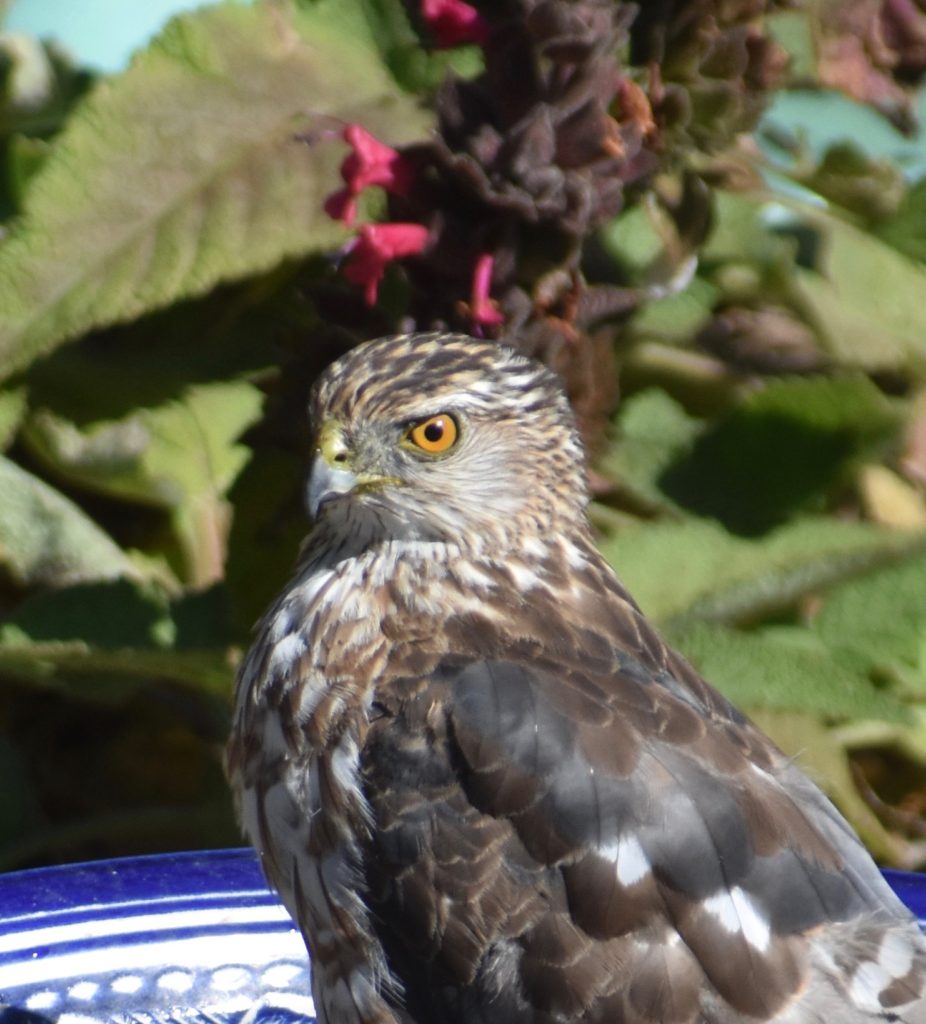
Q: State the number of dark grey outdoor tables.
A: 0